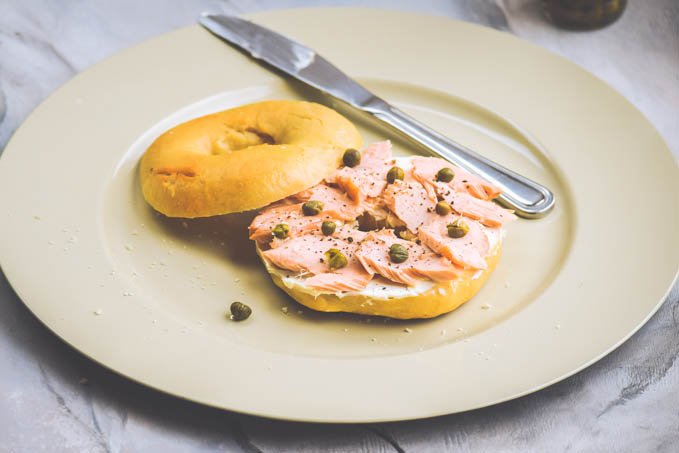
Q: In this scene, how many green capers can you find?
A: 11